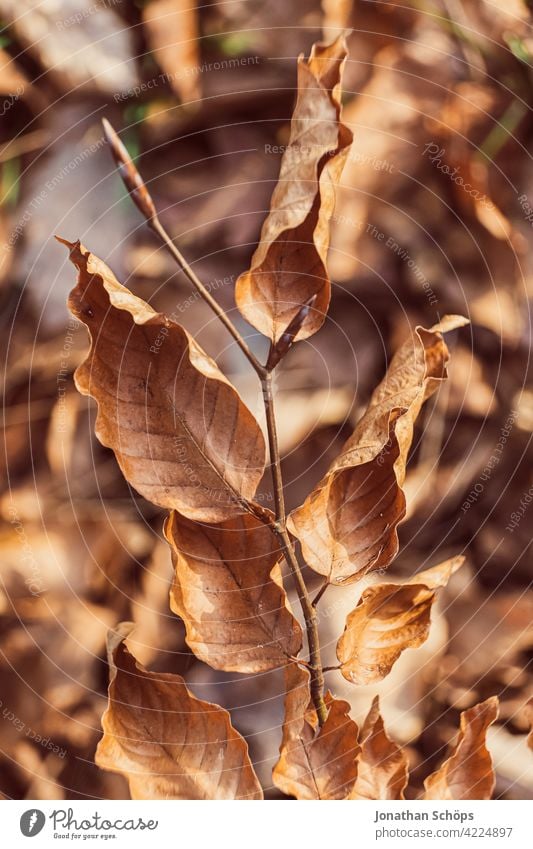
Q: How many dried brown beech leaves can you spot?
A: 9